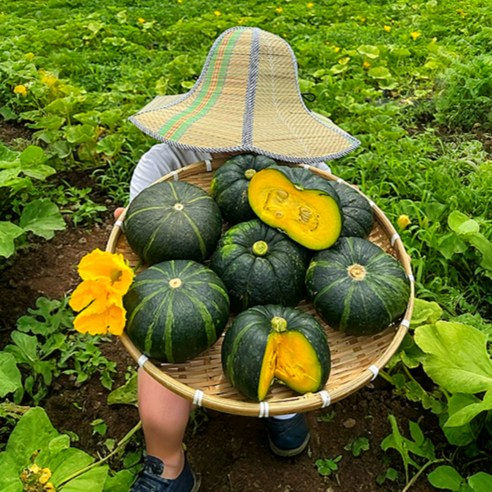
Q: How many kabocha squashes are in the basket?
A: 8